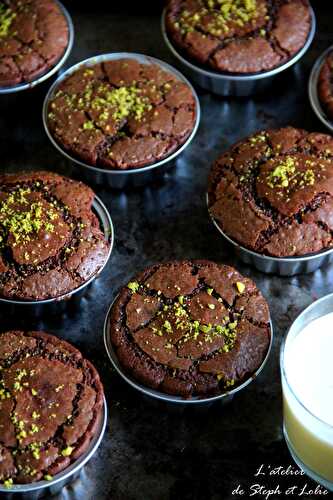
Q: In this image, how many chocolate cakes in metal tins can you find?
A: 8